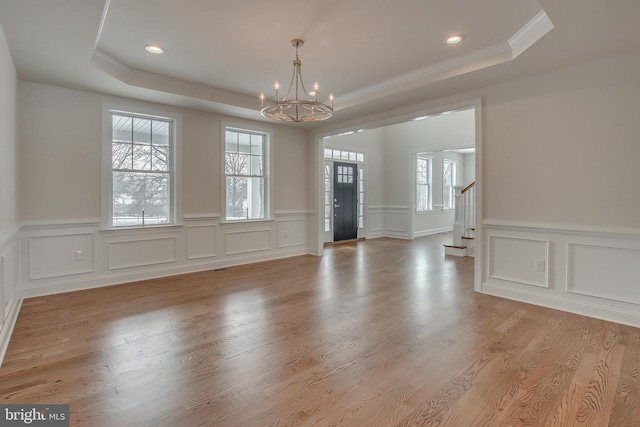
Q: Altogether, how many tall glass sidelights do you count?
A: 2